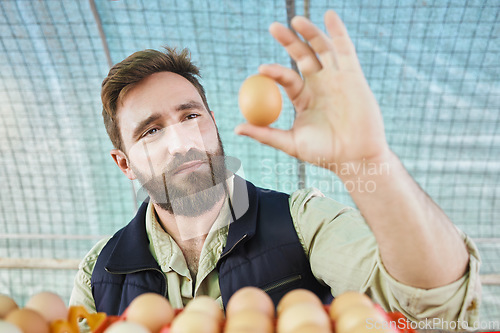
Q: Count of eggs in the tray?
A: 14